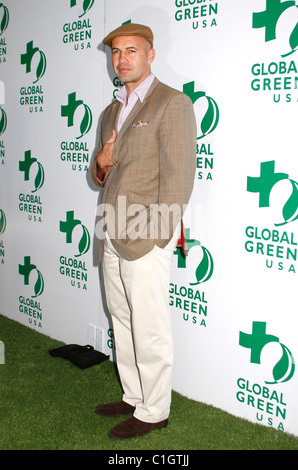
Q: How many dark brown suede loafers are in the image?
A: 2